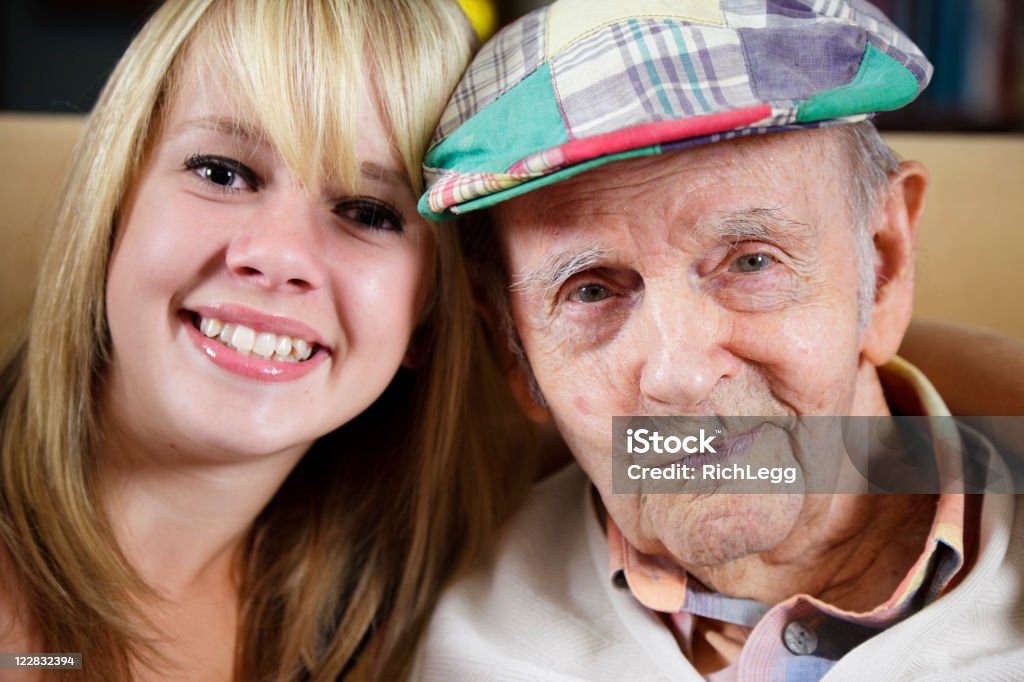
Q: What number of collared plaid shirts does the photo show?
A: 1